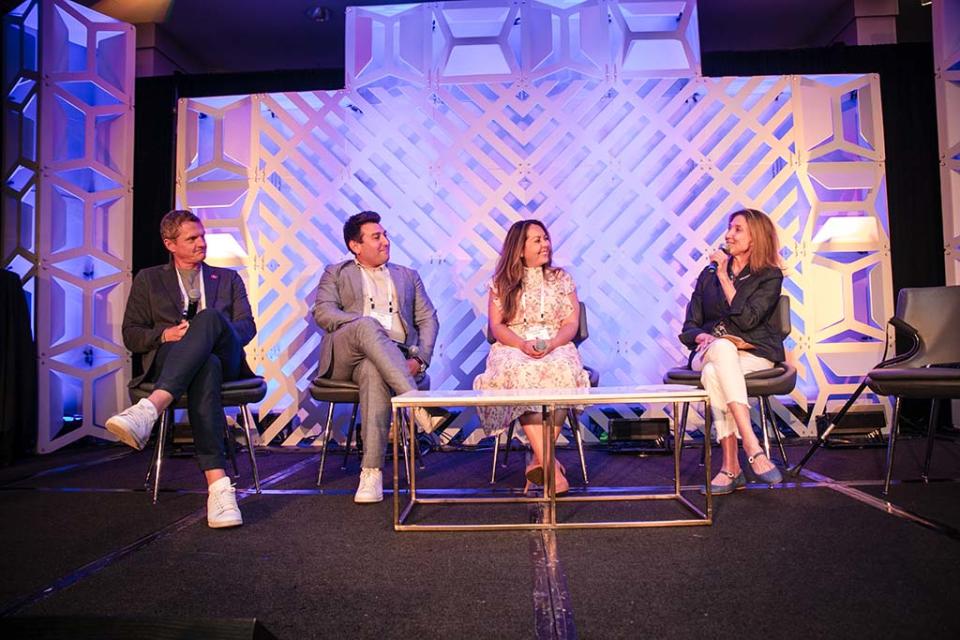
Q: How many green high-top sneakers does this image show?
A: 0